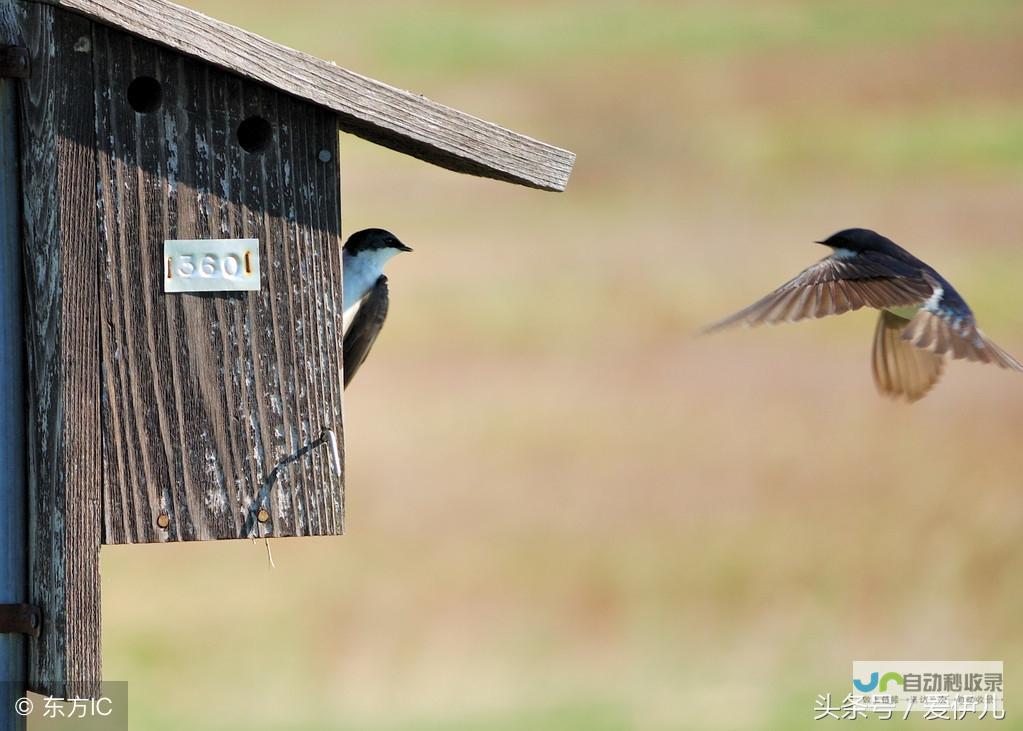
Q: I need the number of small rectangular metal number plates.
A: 1